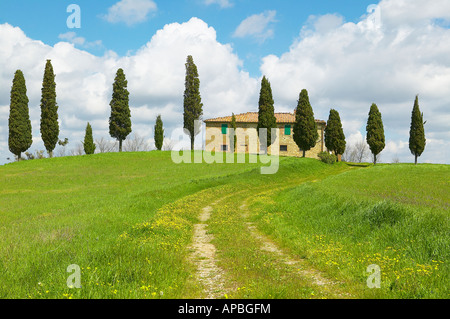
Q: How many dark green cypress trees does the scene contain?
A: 12